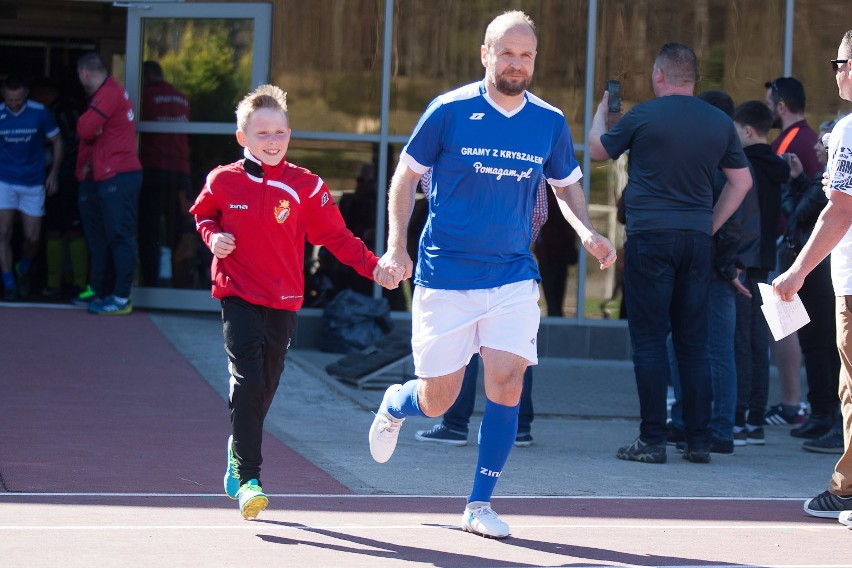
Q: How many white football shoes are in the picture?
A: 2